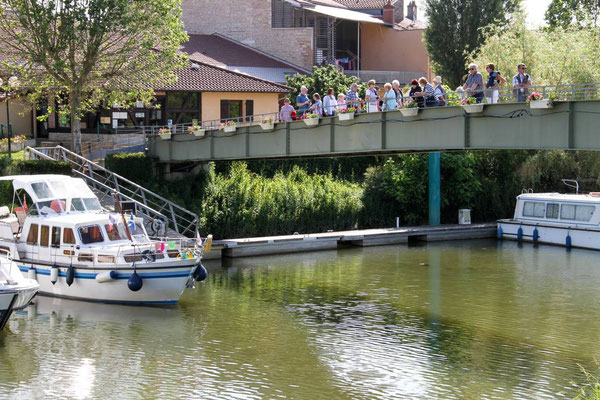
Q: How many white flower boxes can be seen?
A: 9